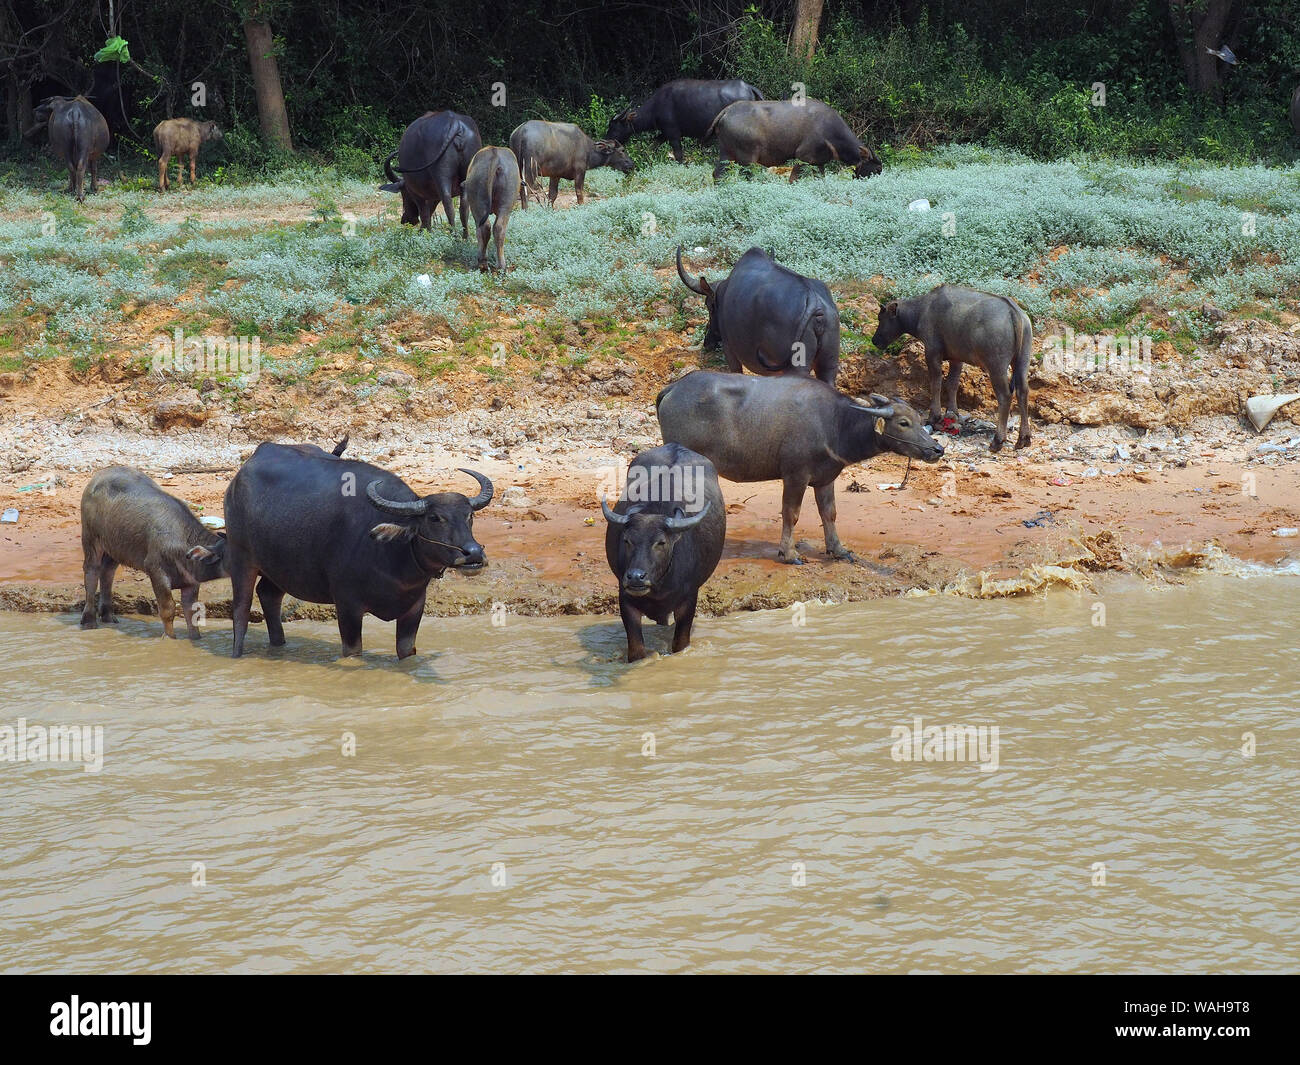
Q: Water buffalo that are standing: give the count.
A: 13